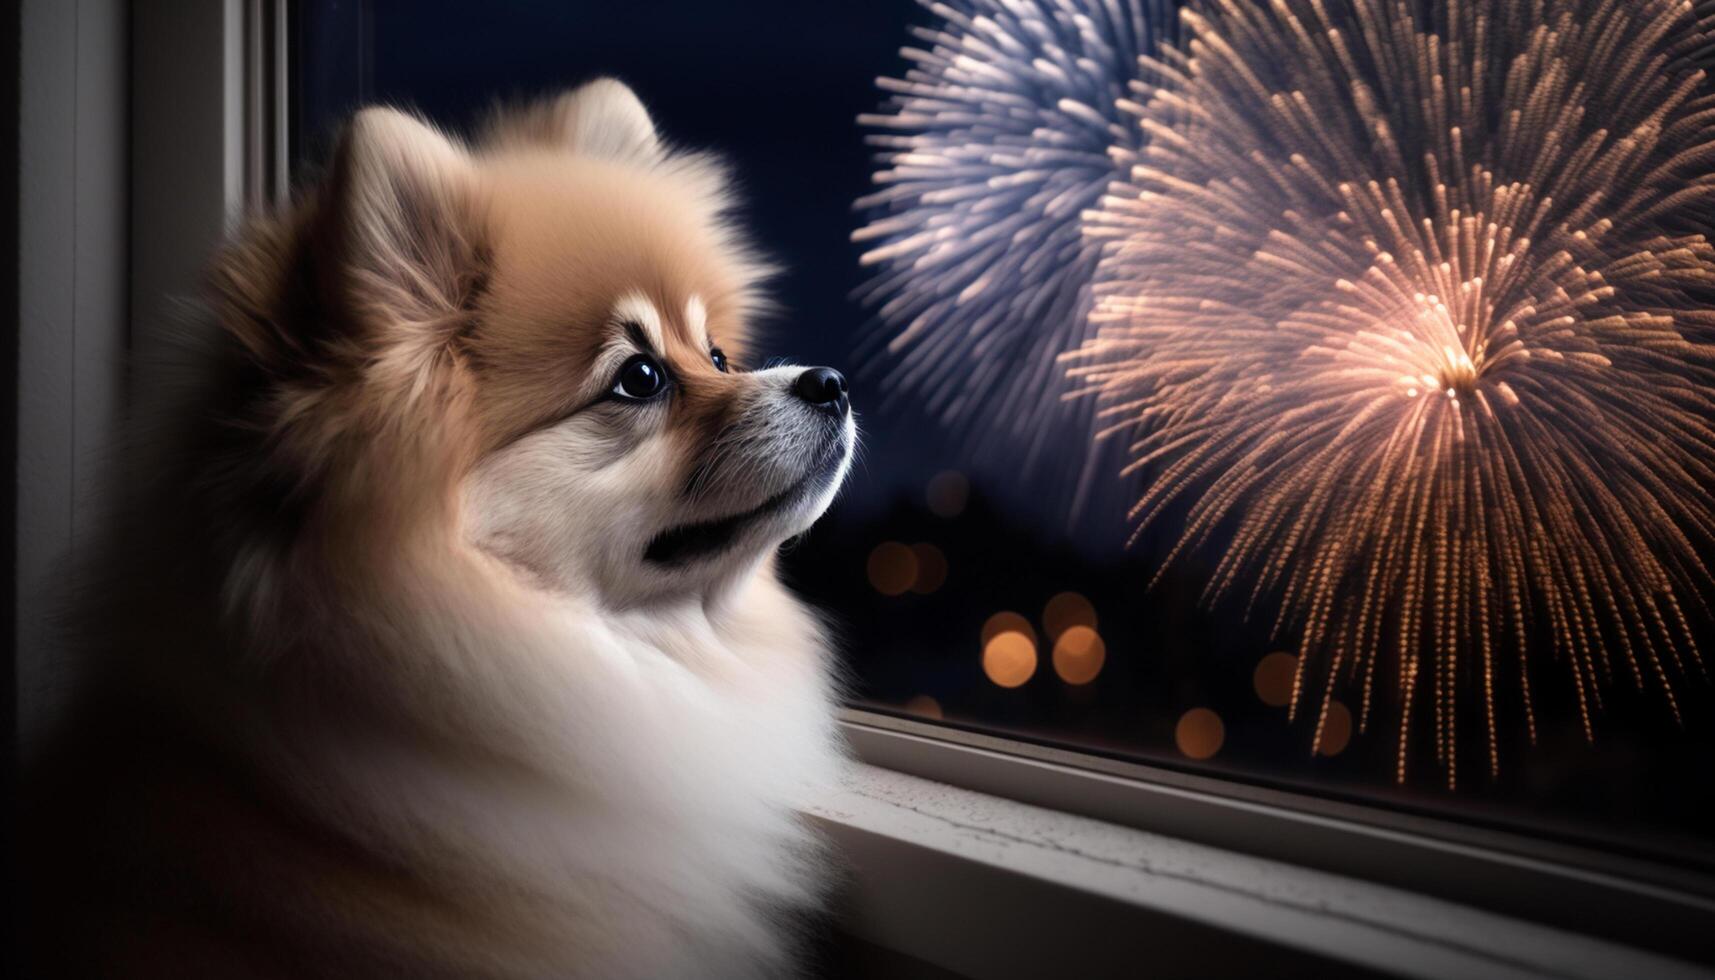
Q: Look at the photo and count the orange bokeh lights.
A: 11